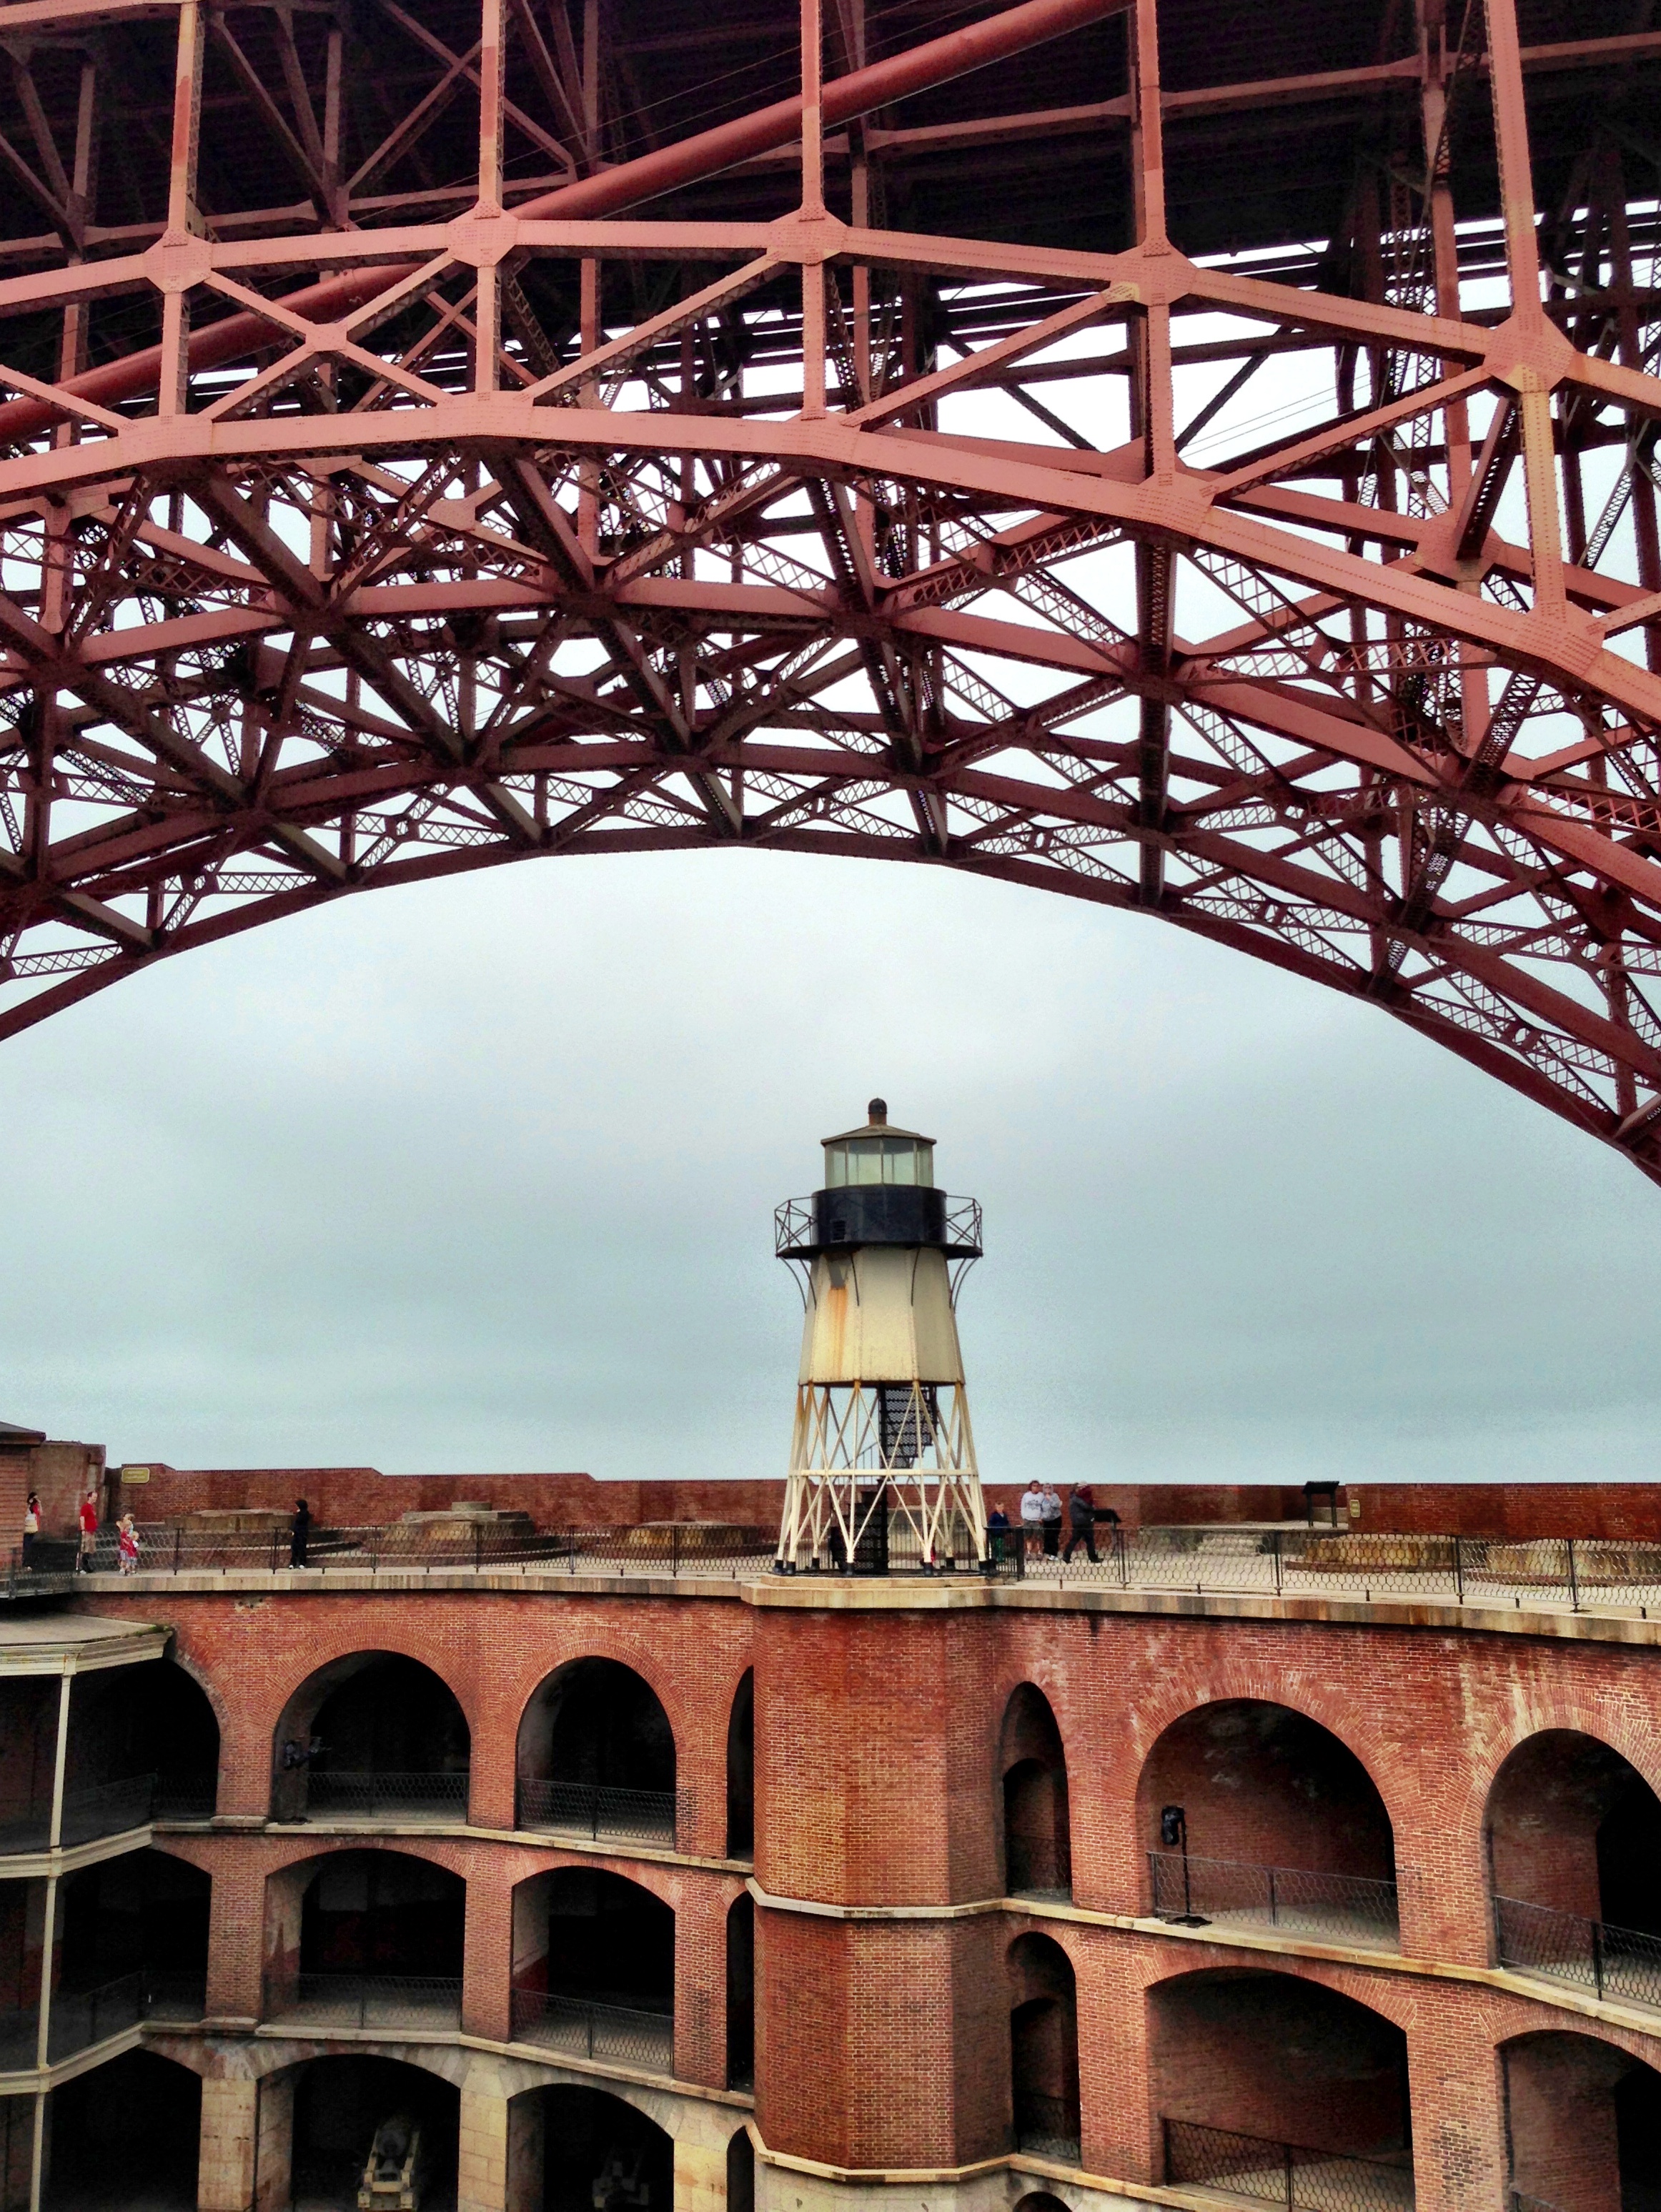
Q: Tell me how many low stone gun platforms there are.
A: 5